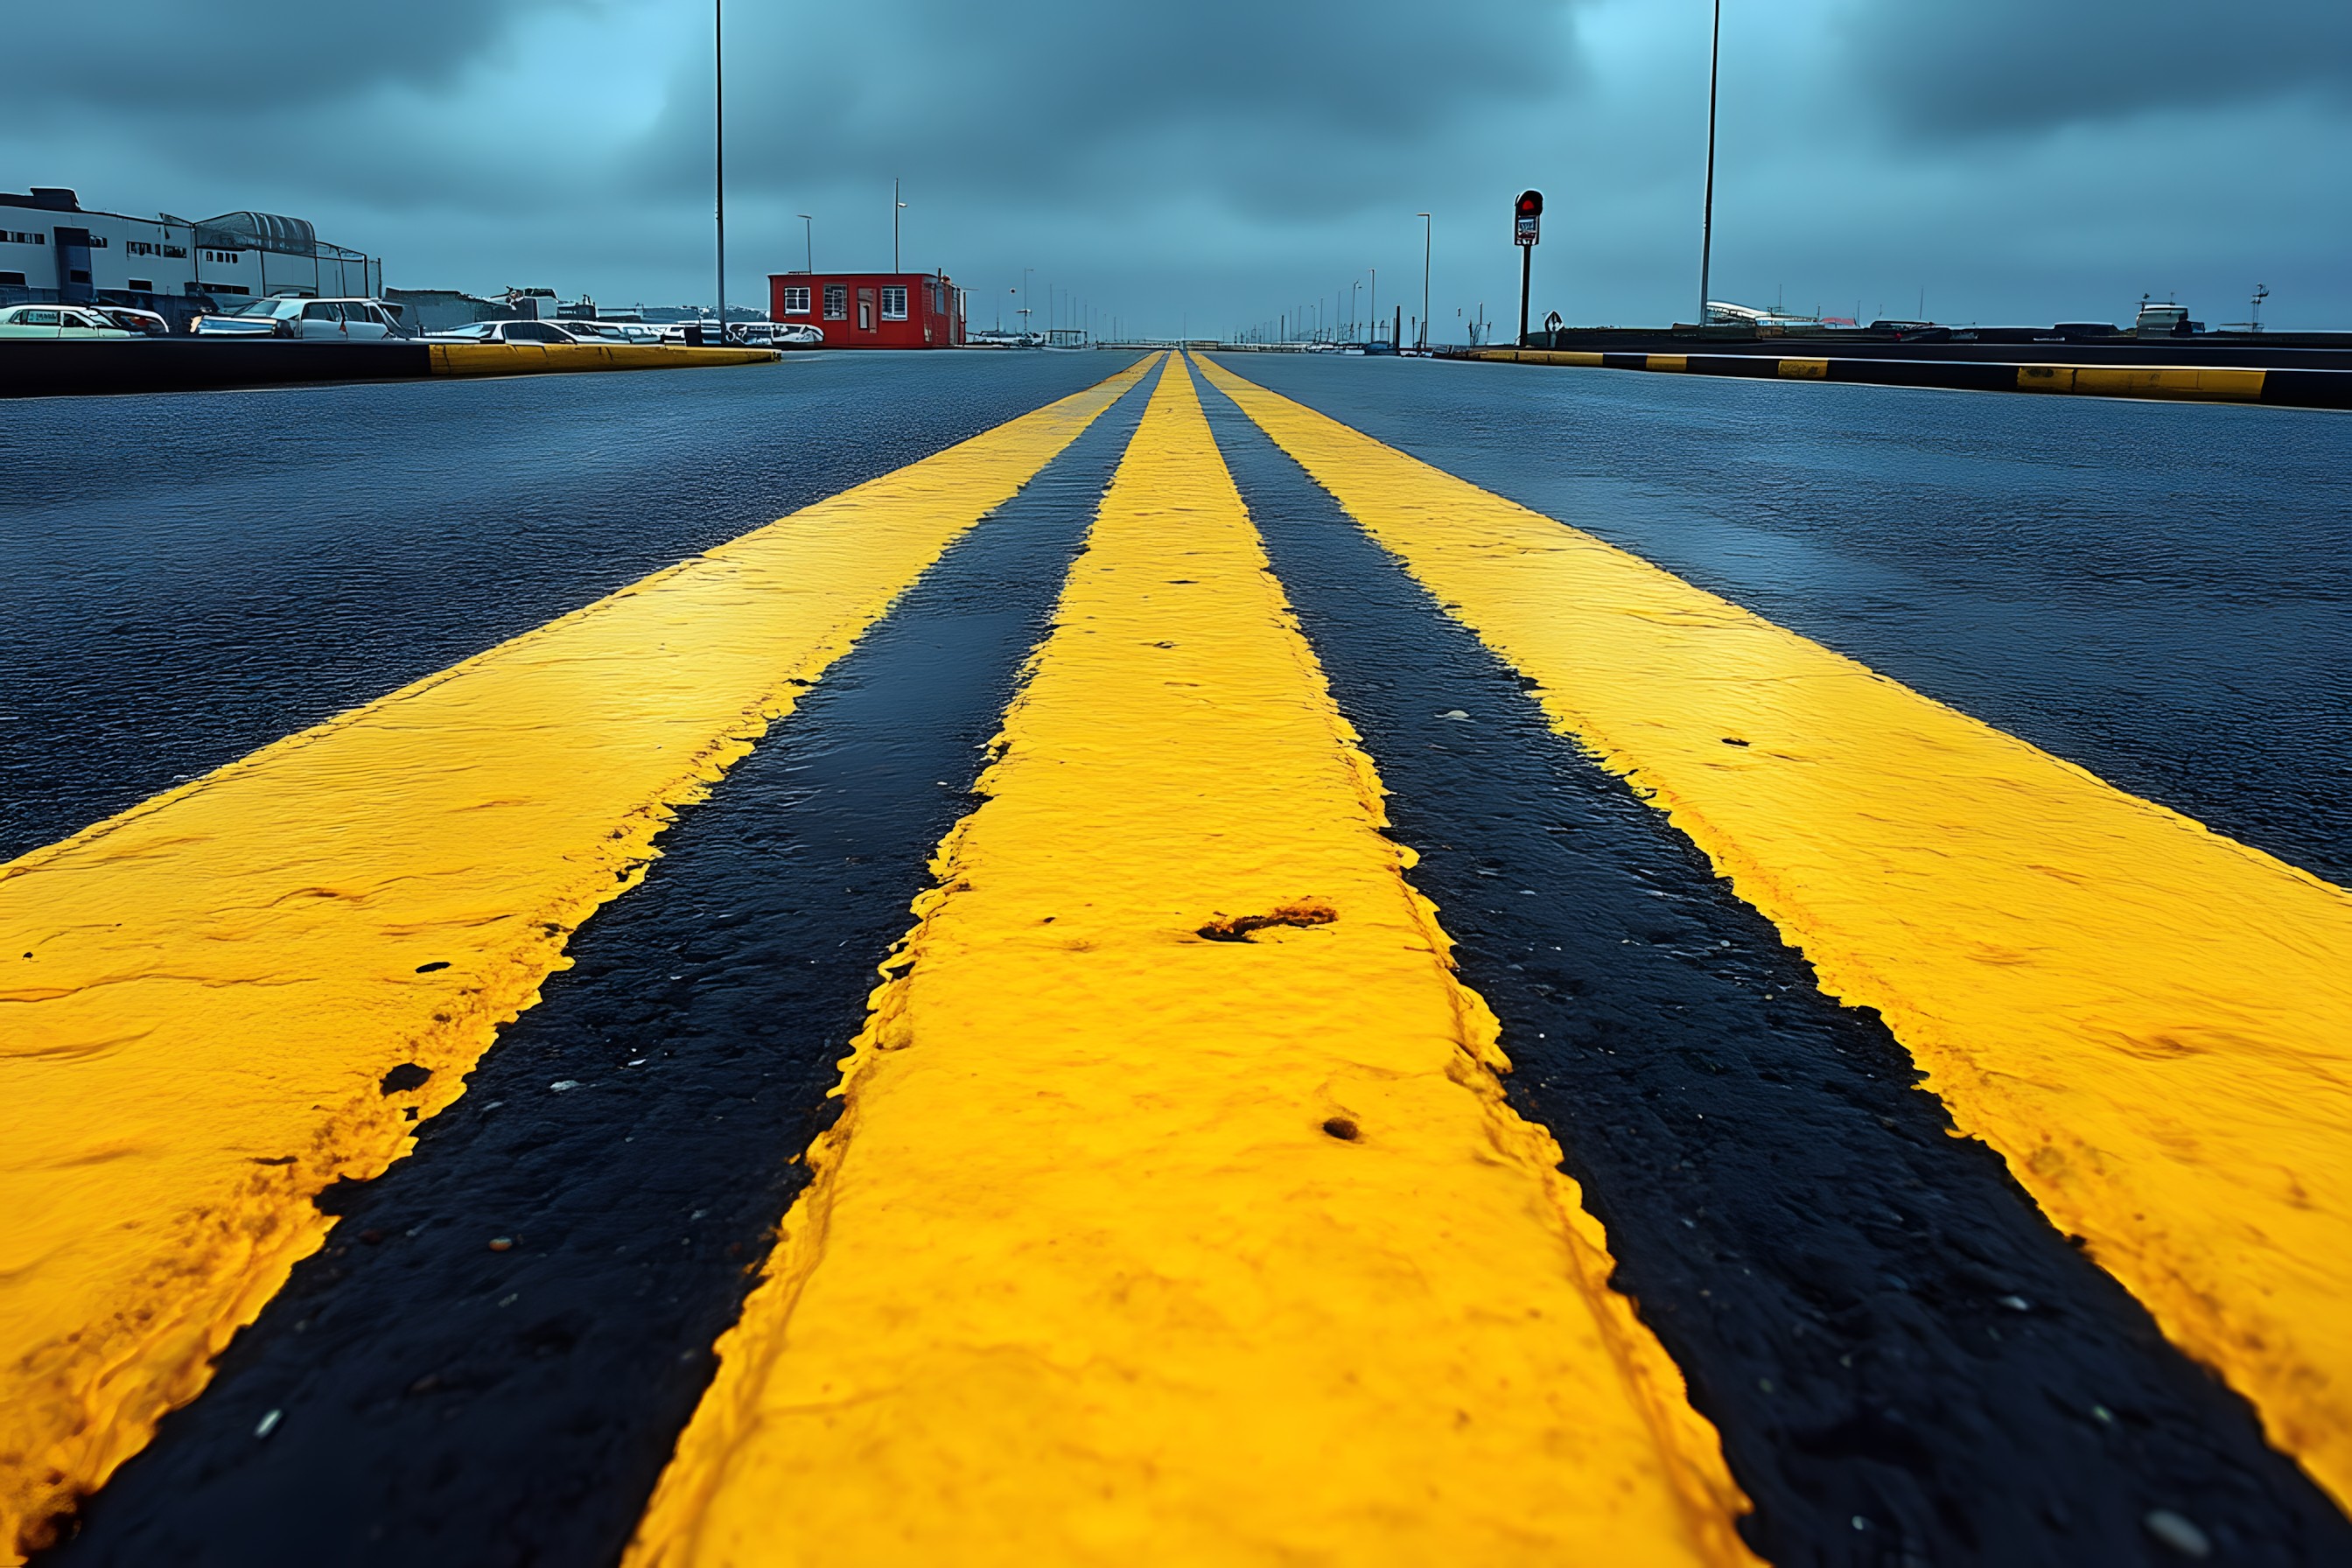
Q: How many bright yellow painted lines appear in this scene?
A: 3